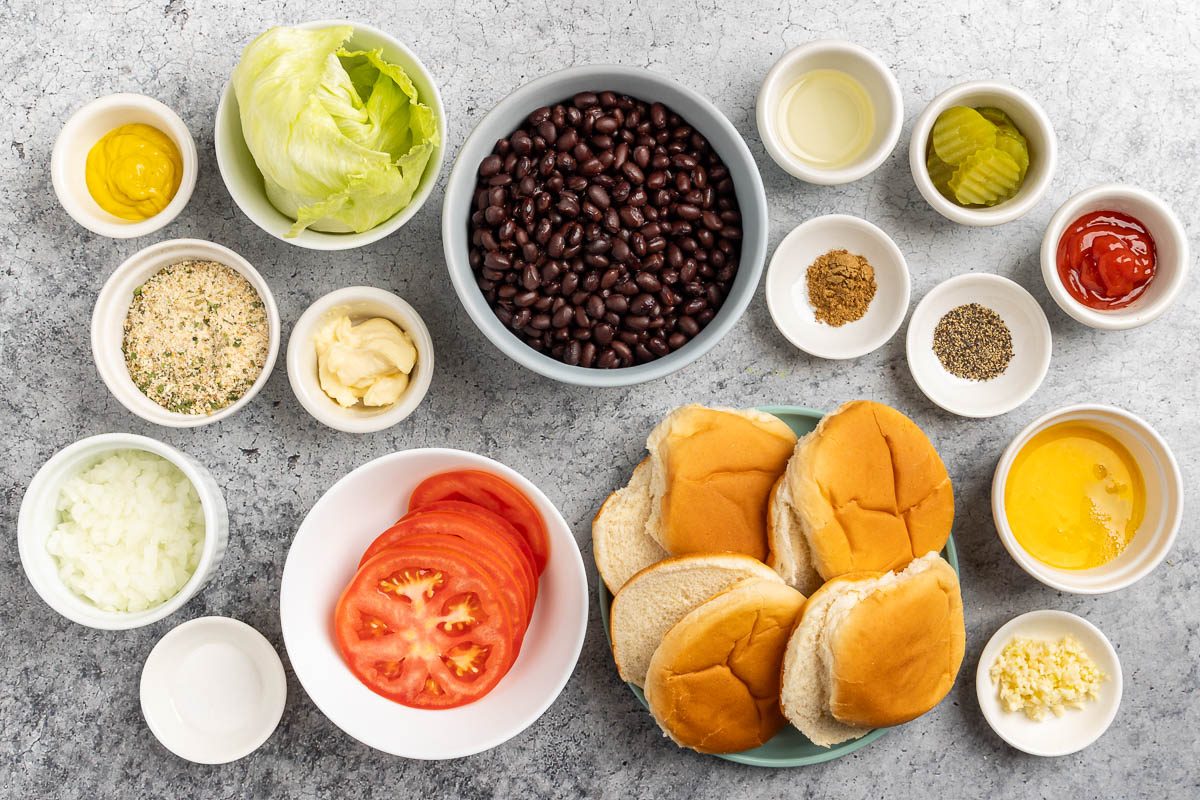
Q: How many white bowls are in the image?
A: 14